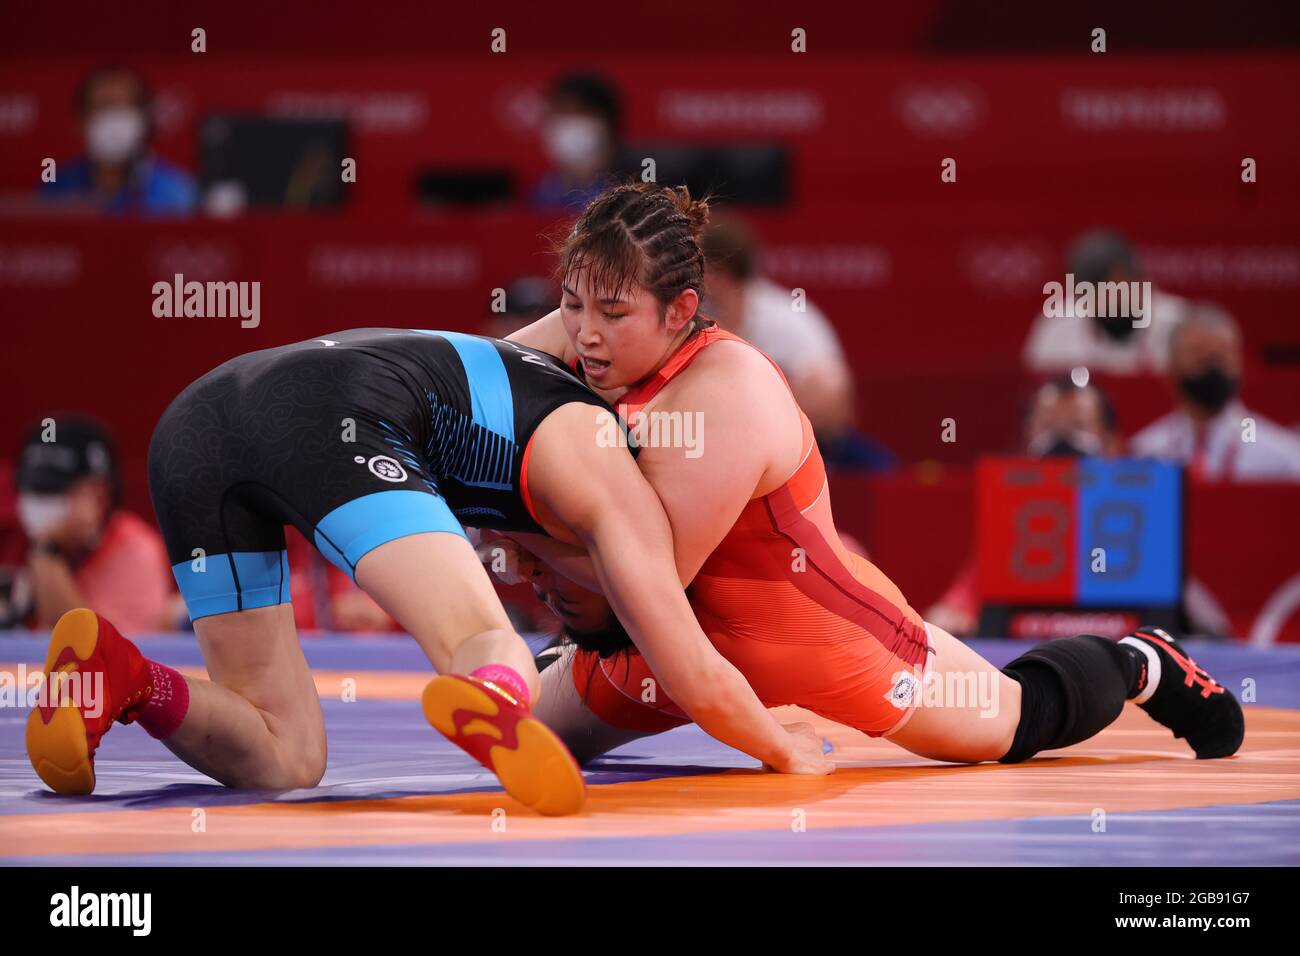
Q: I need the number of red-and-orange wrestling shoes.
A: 2